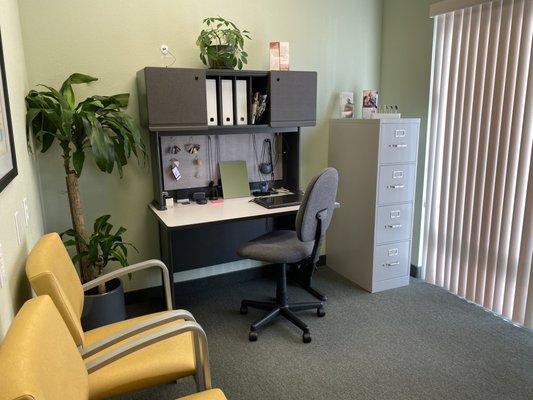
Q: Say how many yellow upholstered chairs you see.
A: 2